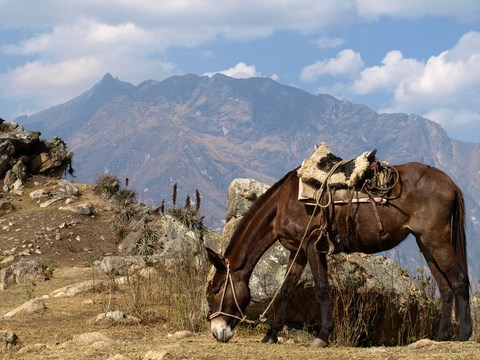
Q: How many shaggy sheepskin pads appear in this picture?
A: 1